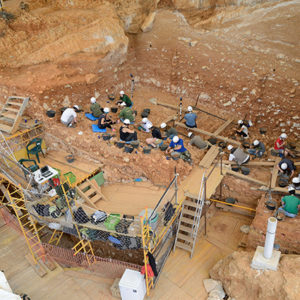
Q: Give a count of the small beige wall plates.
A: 0